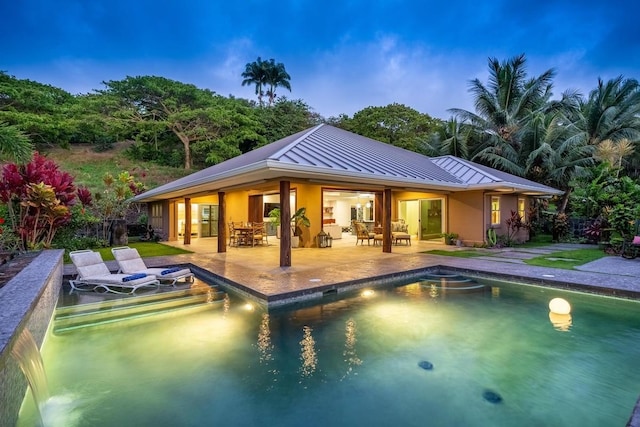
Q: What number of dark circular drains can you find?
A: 2